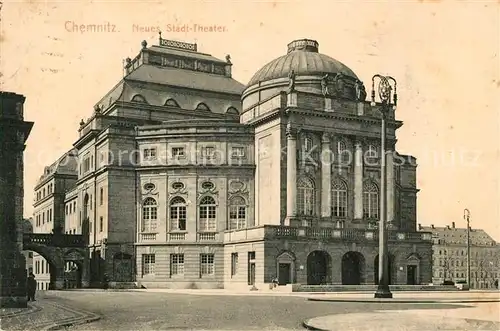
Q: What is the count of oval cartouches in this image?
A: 4